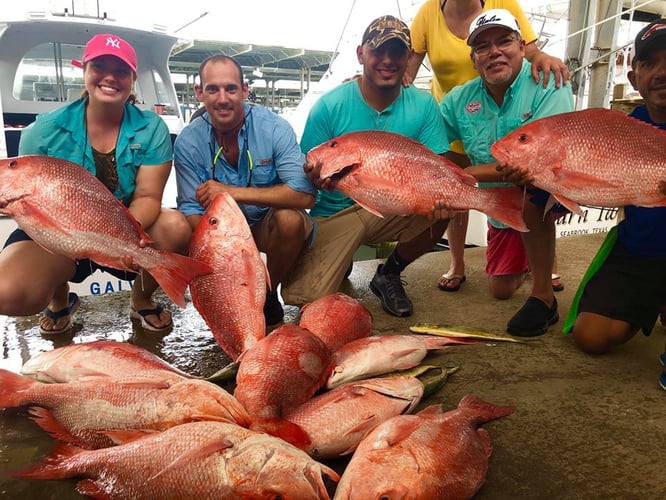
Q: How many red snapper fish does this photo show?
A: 12